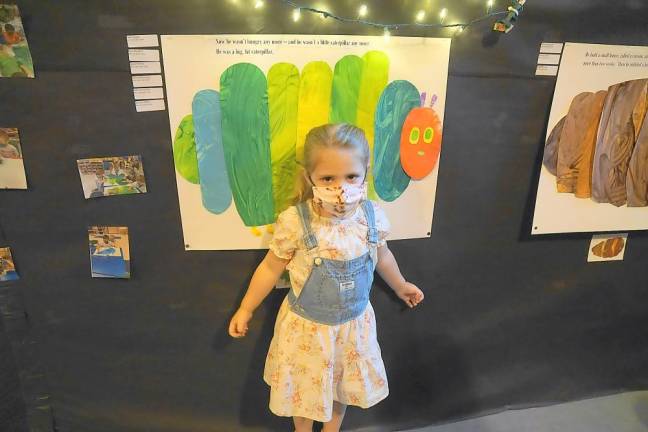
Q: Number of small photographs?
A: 5